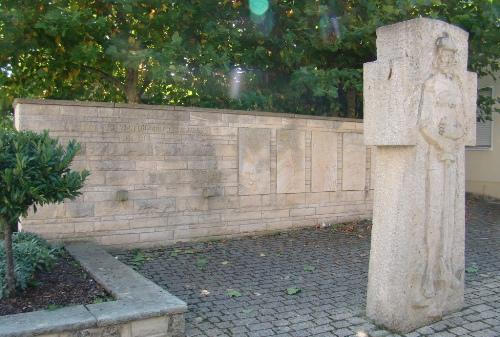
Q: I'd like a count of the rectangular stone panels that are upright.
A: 4